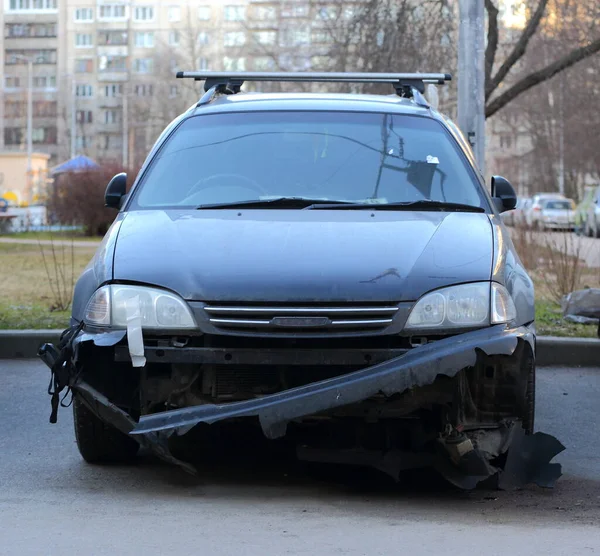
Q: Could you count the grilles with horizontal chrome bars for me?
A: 1